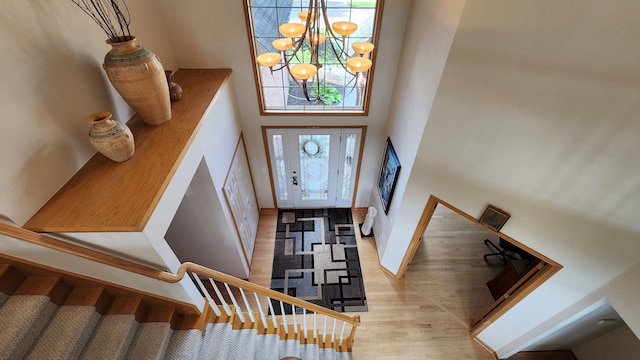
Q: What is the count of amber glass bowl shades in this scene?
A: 9